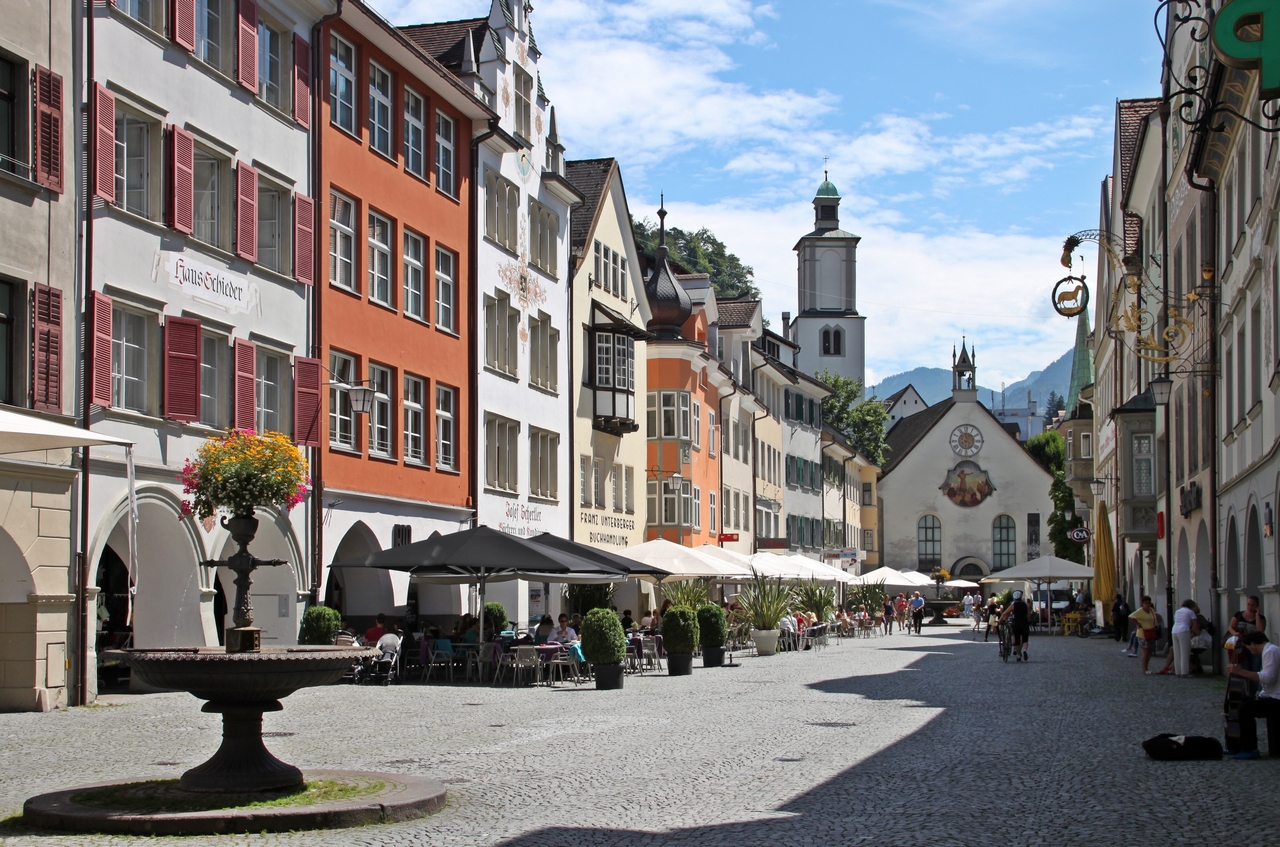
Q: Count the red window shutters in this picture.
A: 13